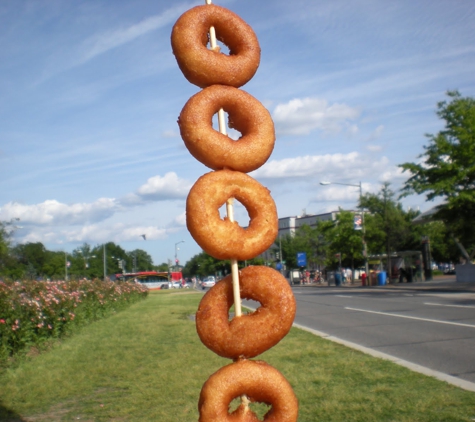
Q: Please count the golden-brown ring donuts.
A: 5